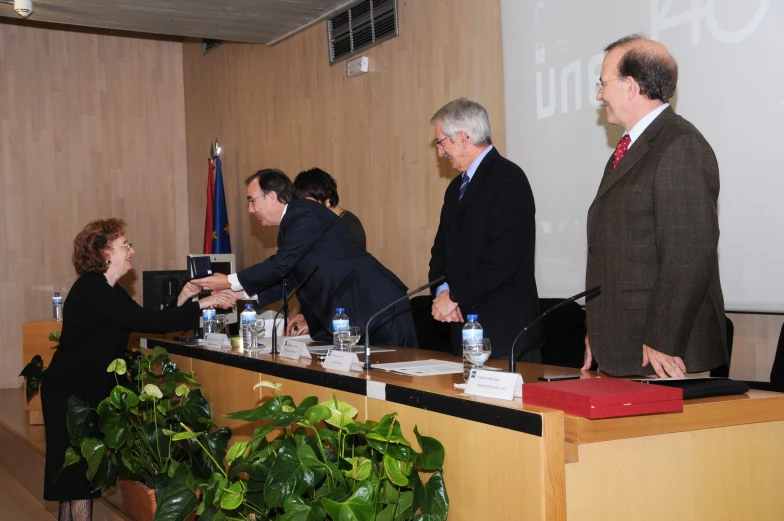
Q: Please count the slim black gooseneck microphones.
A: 3